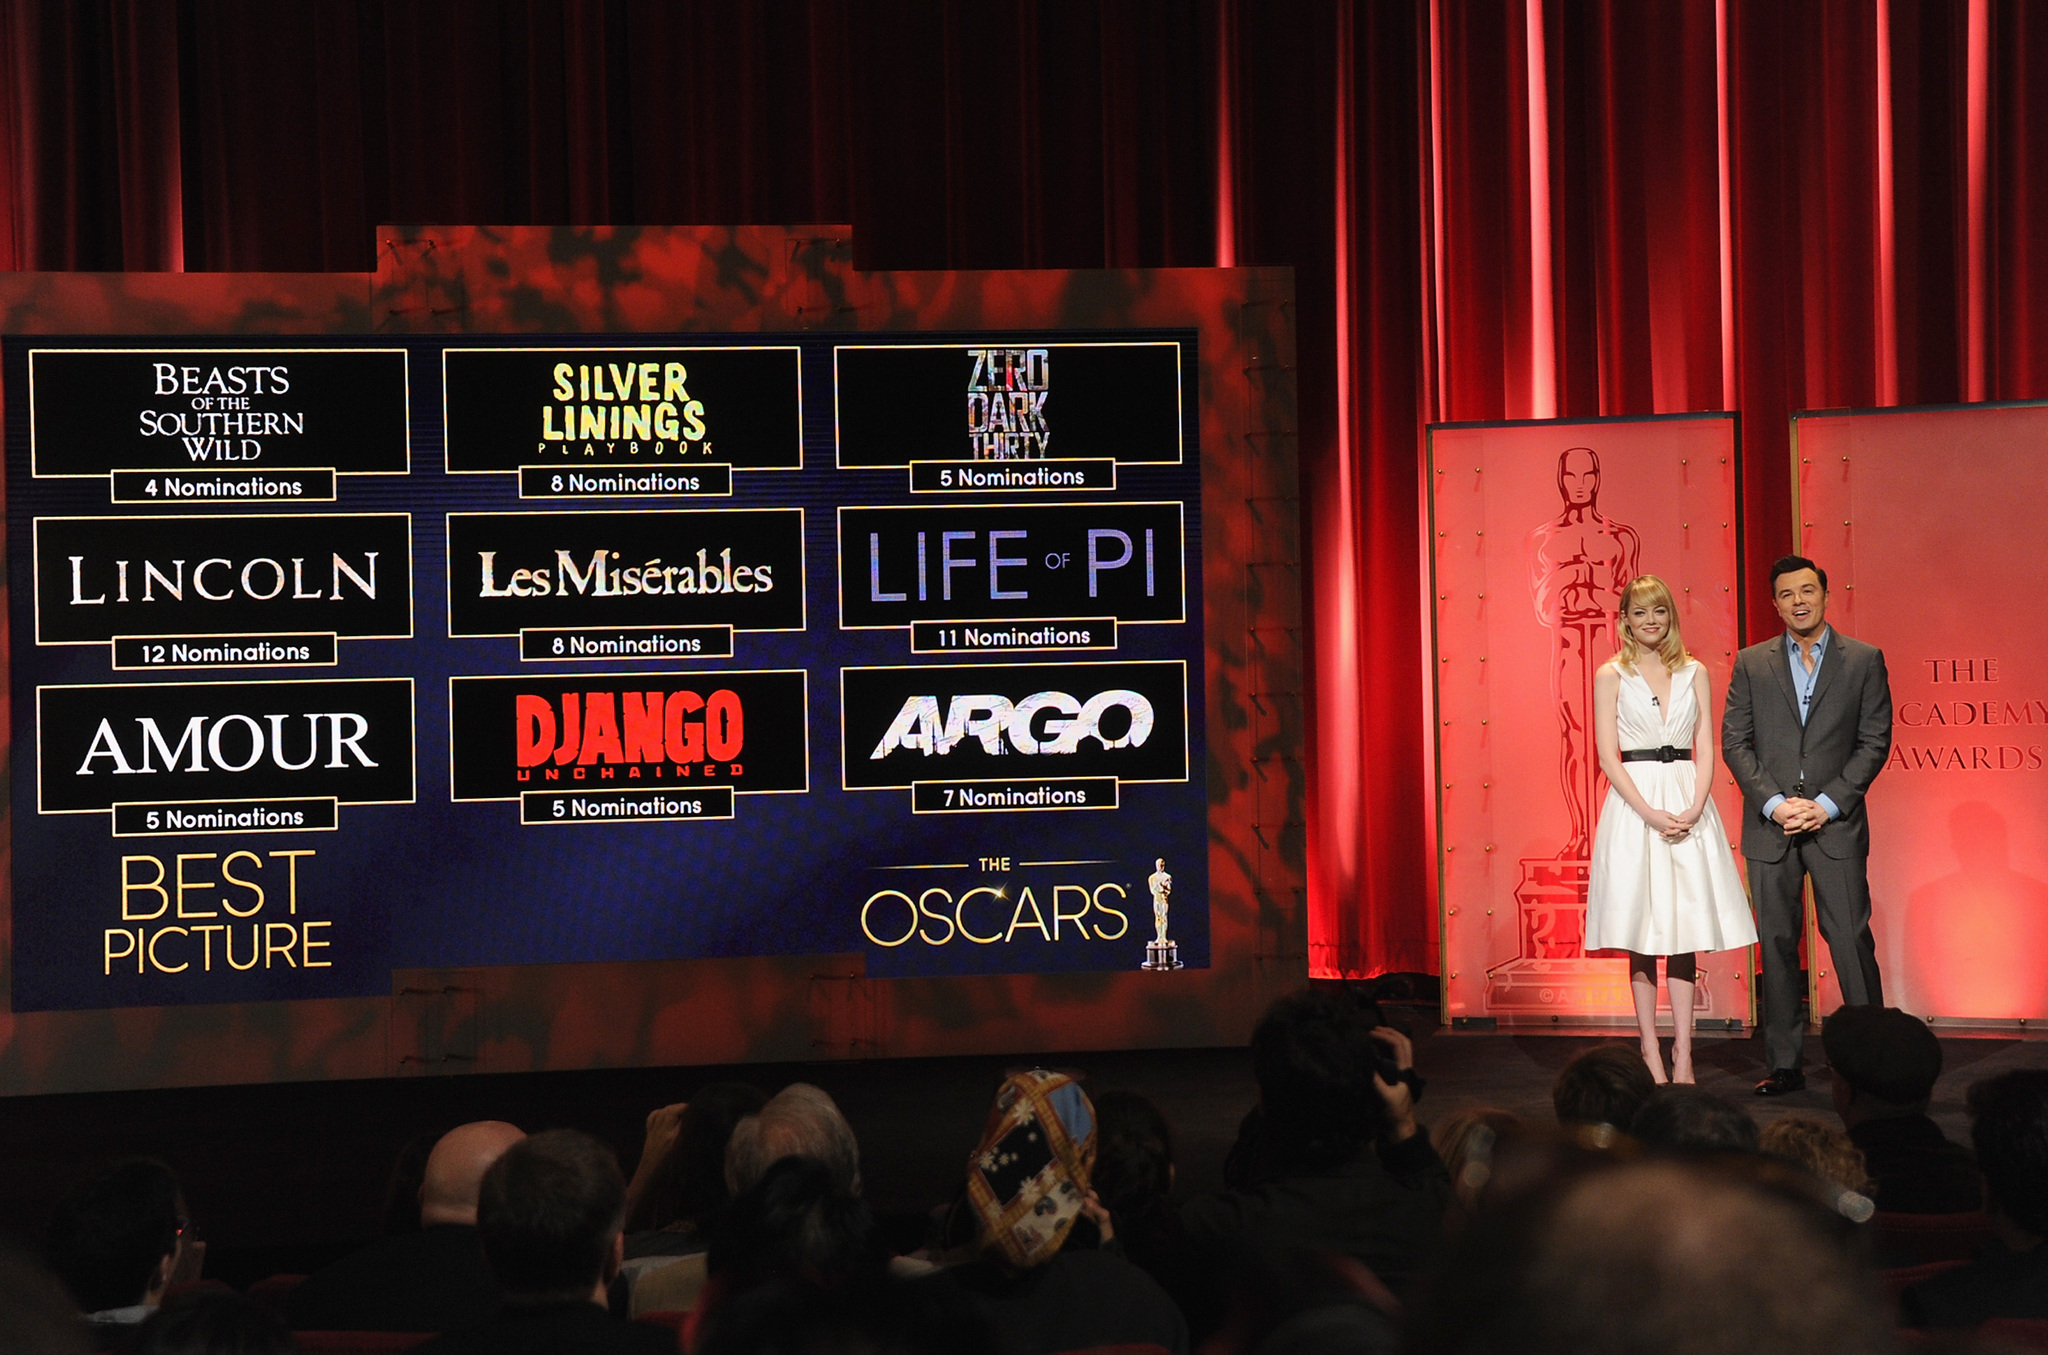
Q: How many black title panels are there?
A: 9